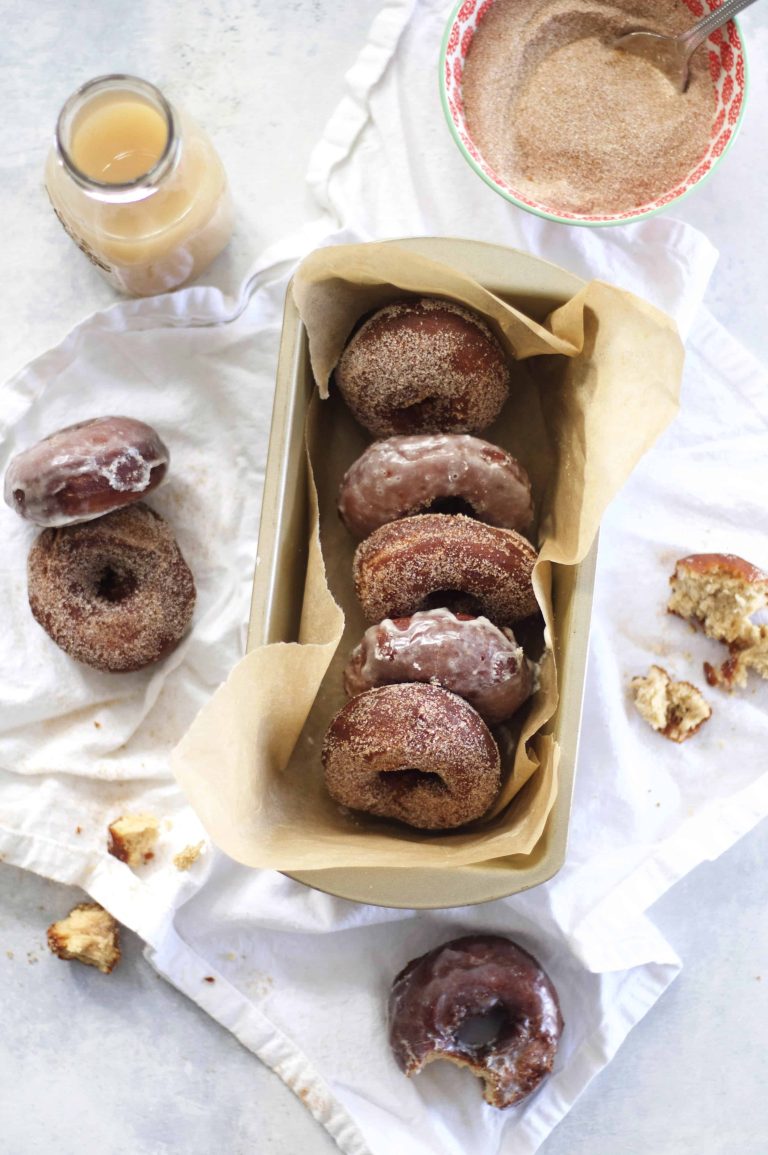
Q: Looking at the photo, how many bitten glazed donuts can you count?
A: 1